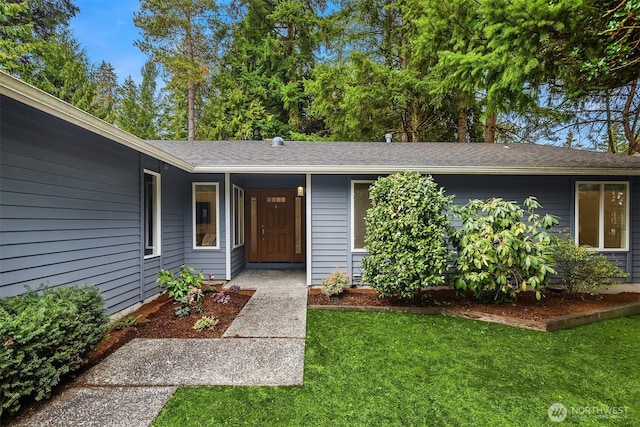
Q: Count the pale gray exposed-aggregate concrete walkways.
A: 1